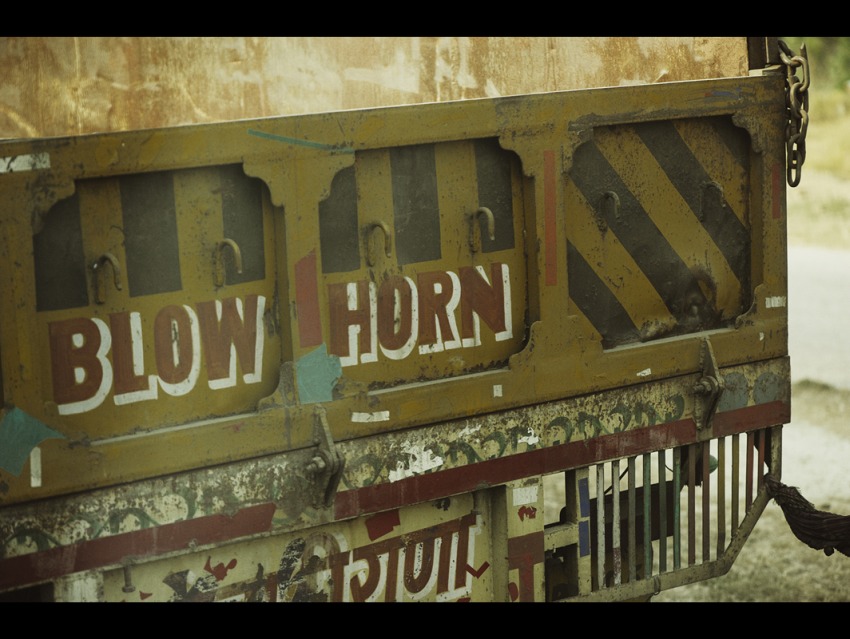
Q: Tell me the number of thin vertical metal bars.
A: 12